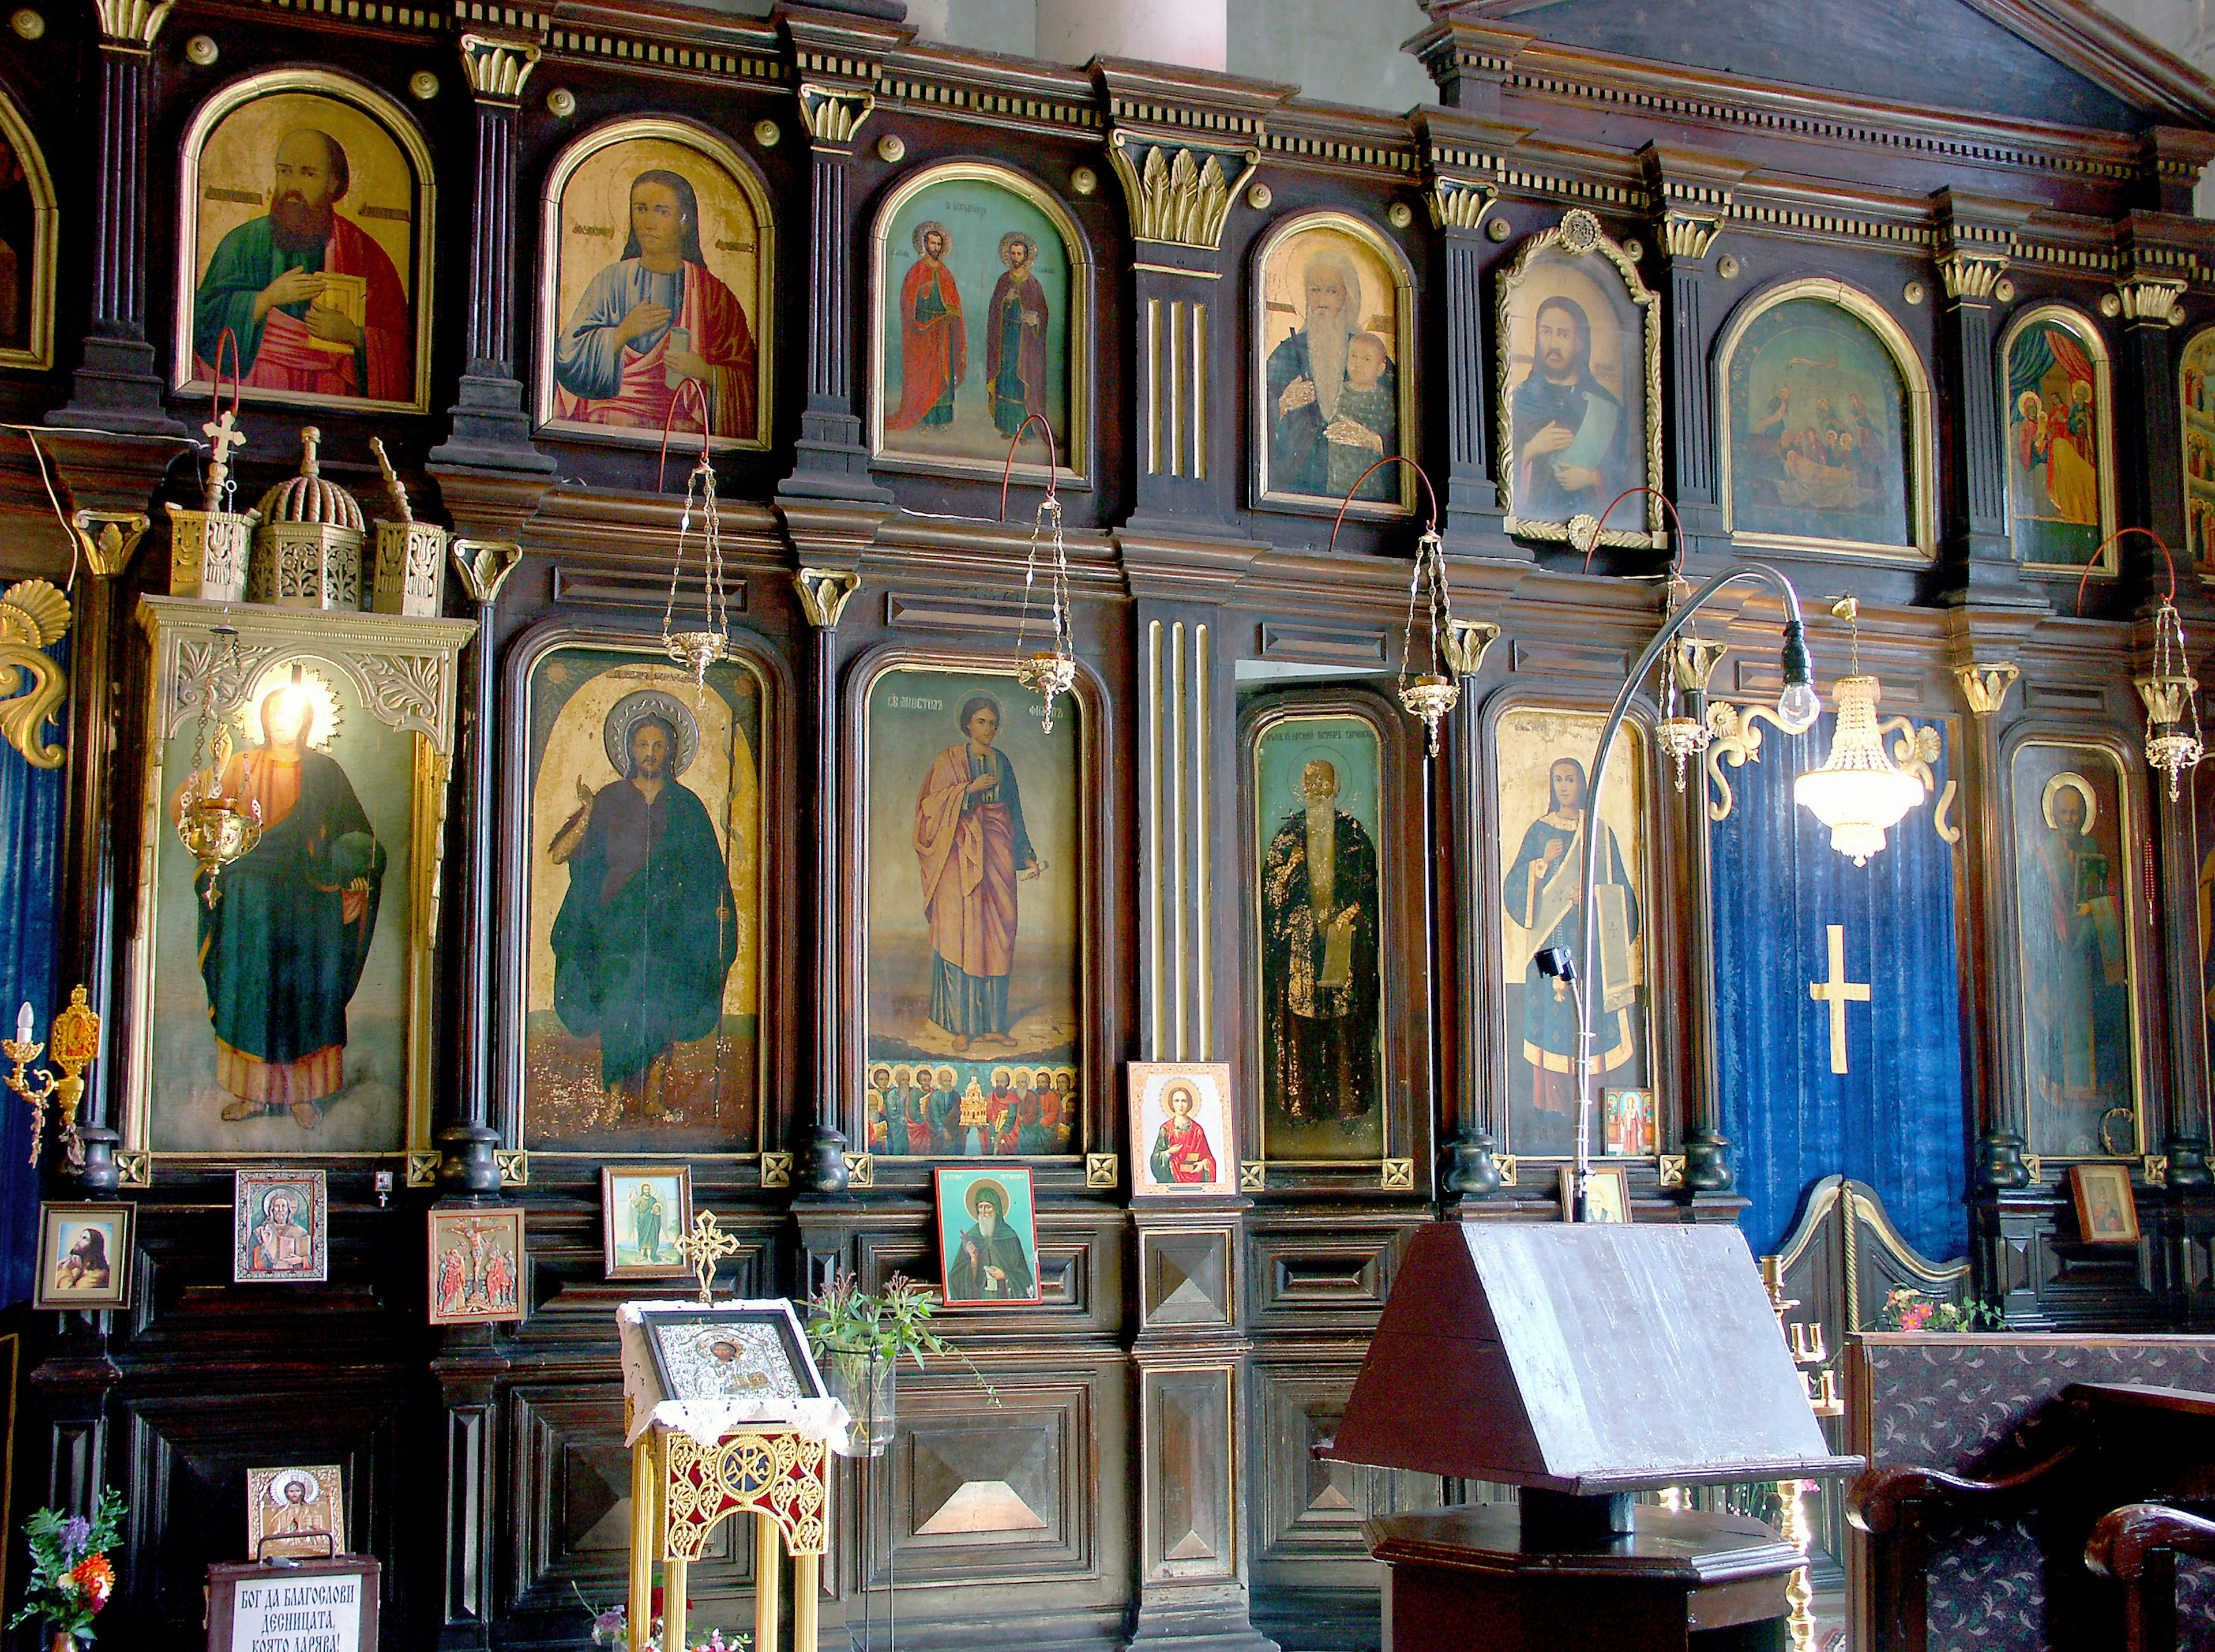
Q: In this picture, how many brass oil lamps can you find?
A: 6